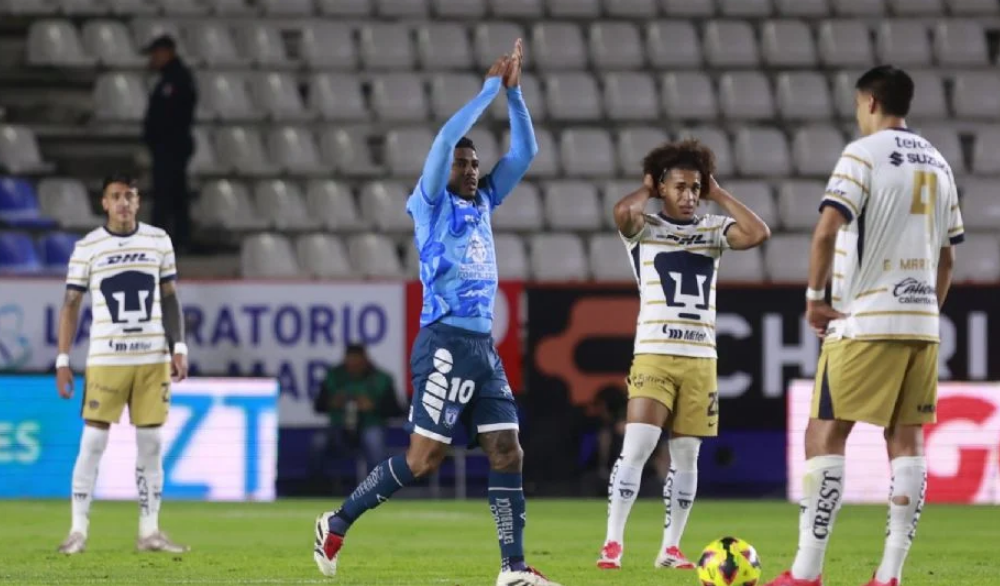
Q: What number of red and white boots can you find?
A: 4